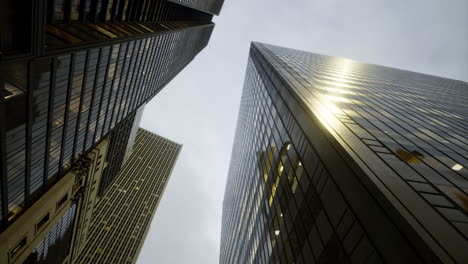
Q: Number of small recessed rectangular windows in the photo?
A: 3